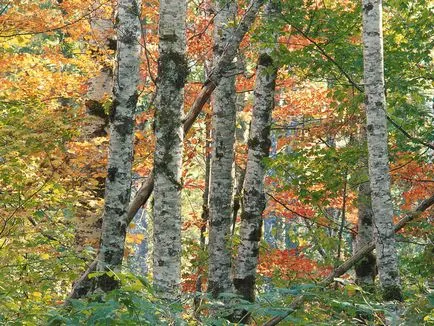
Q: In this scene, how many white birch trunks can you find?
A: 5